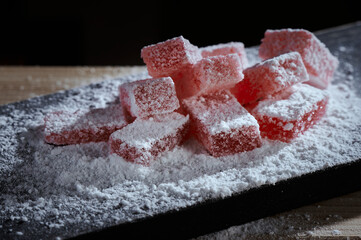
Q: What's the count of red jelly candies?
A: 10